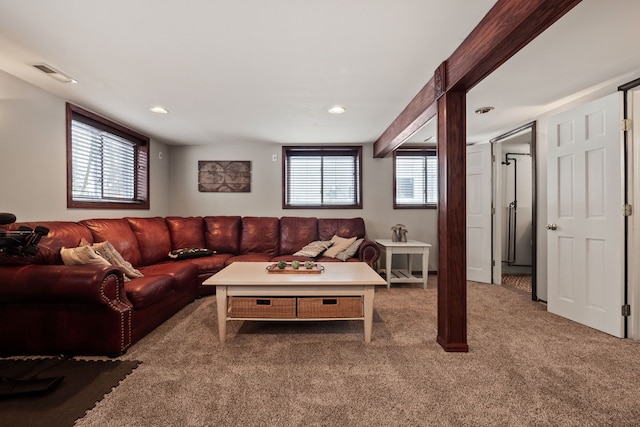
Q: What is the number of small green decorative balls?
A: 3